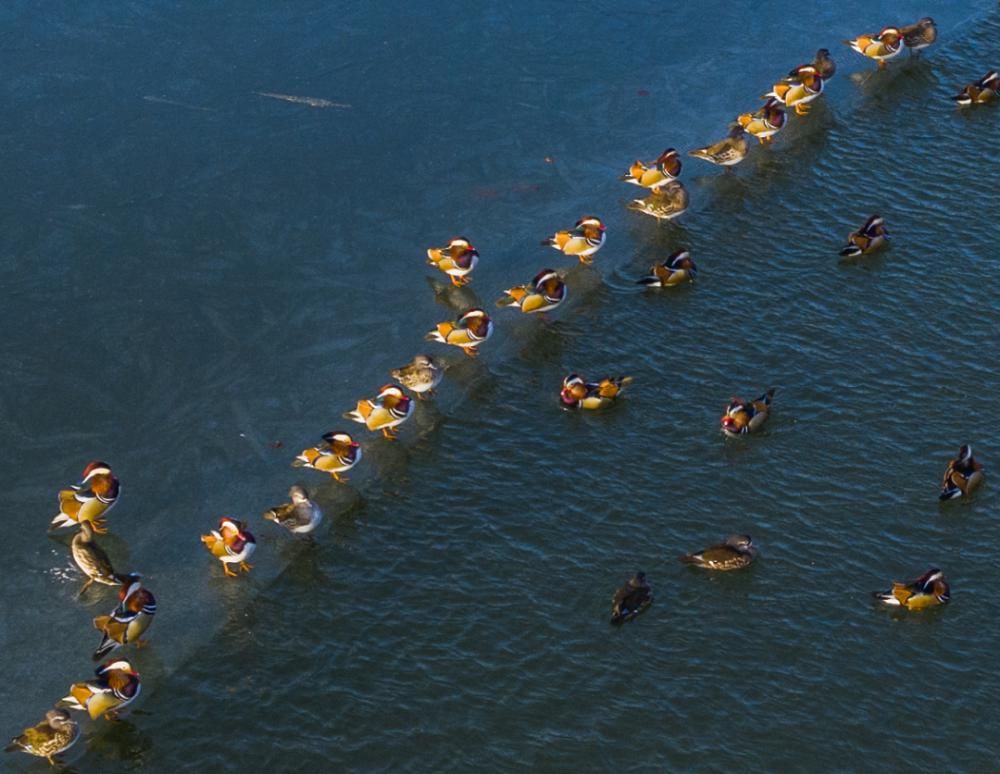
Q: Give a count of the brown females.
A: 10